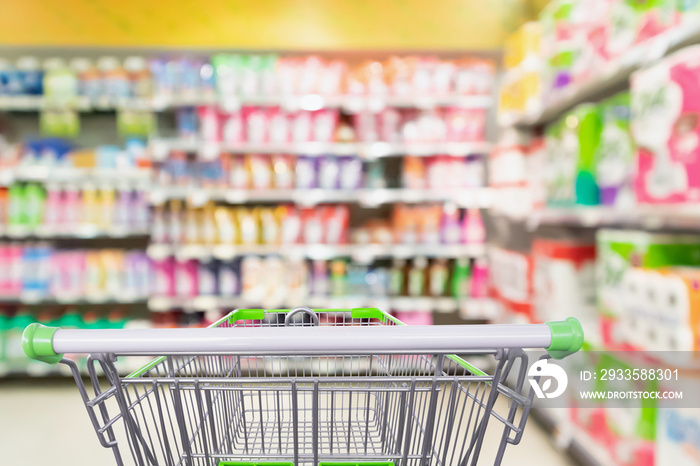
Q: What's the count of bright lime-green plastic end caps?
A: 2